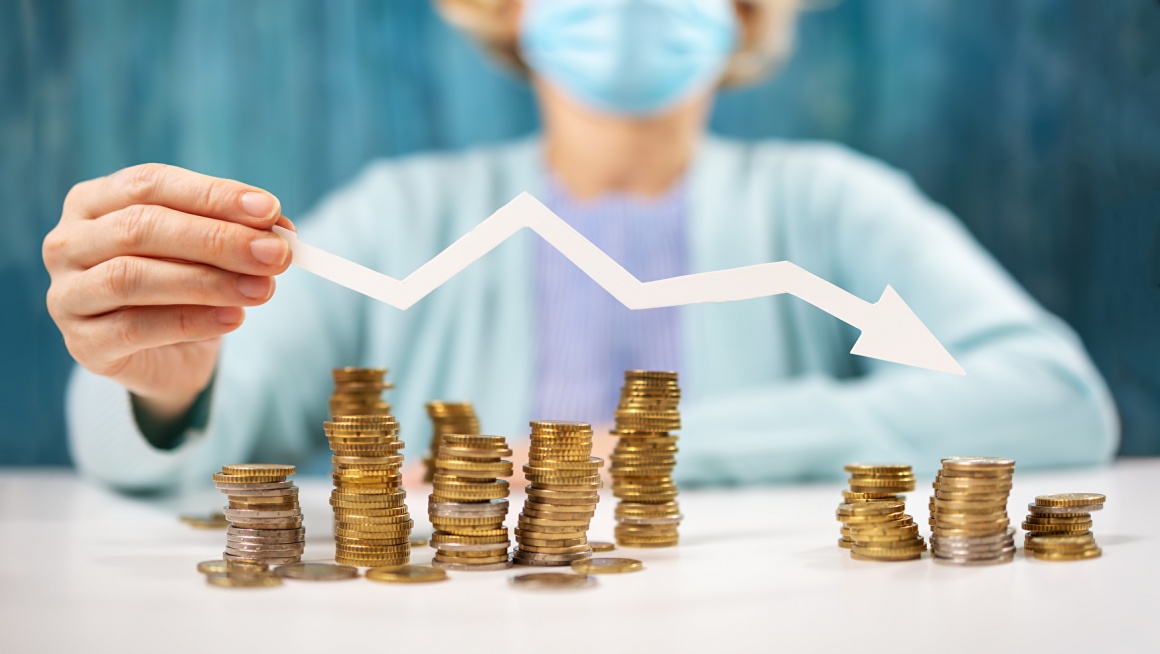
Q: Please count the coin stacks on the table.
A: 10